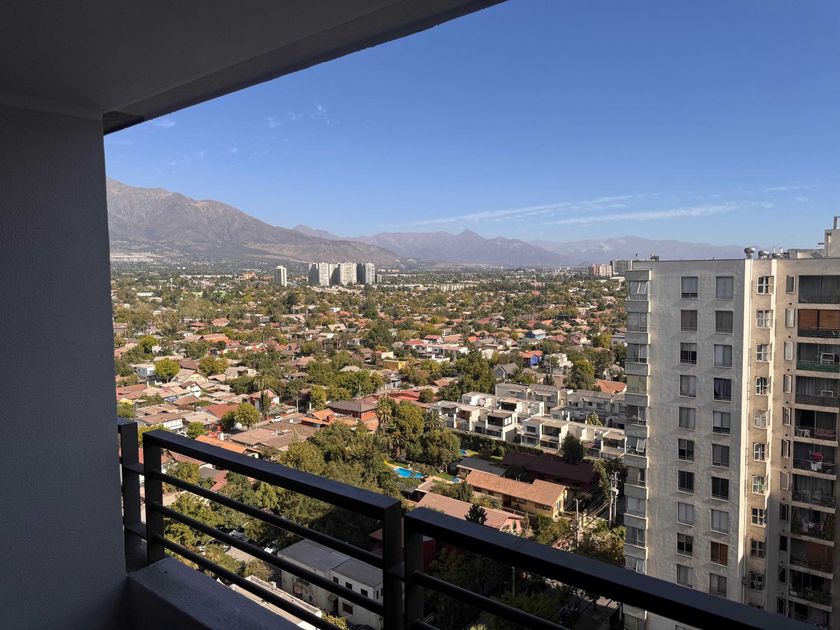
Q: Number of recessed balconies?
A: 11